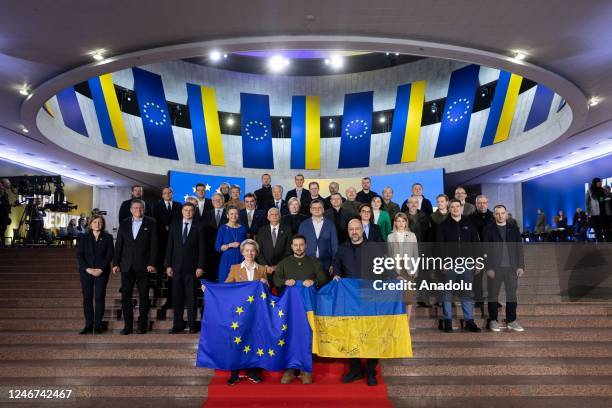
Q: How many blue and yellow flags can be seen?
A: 6